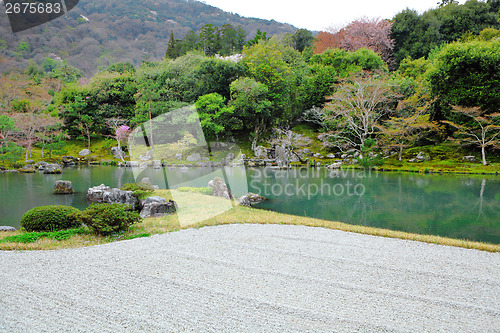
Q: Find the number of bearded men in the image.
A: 0